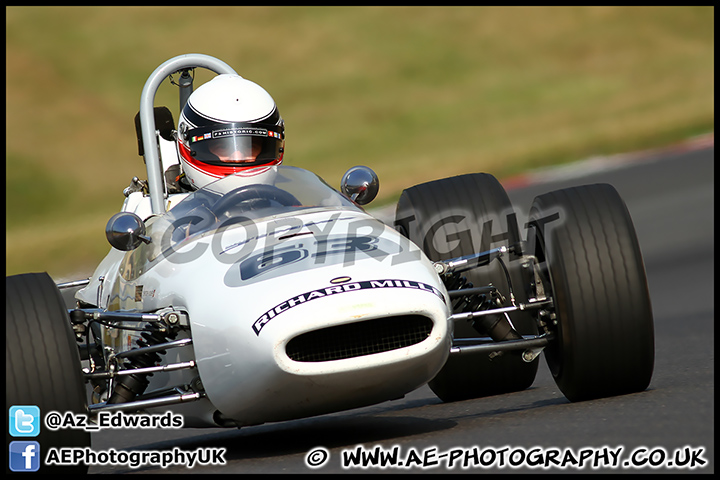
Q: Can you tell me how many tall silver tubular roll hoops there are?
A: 1